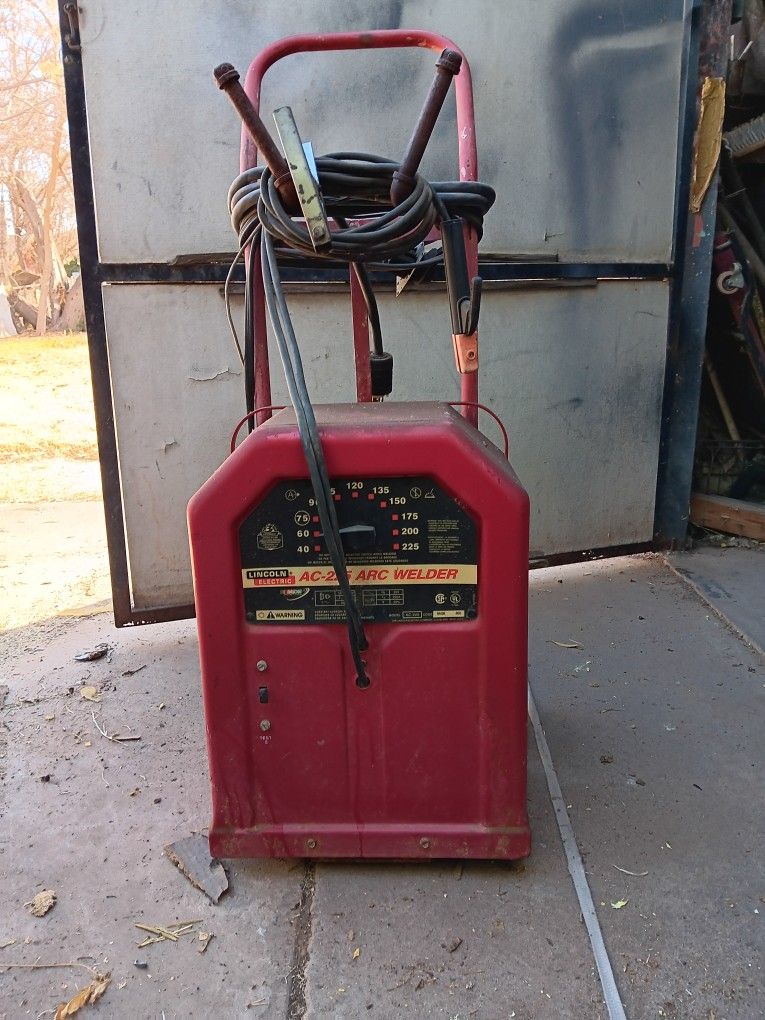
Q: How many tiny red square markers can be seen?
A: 10